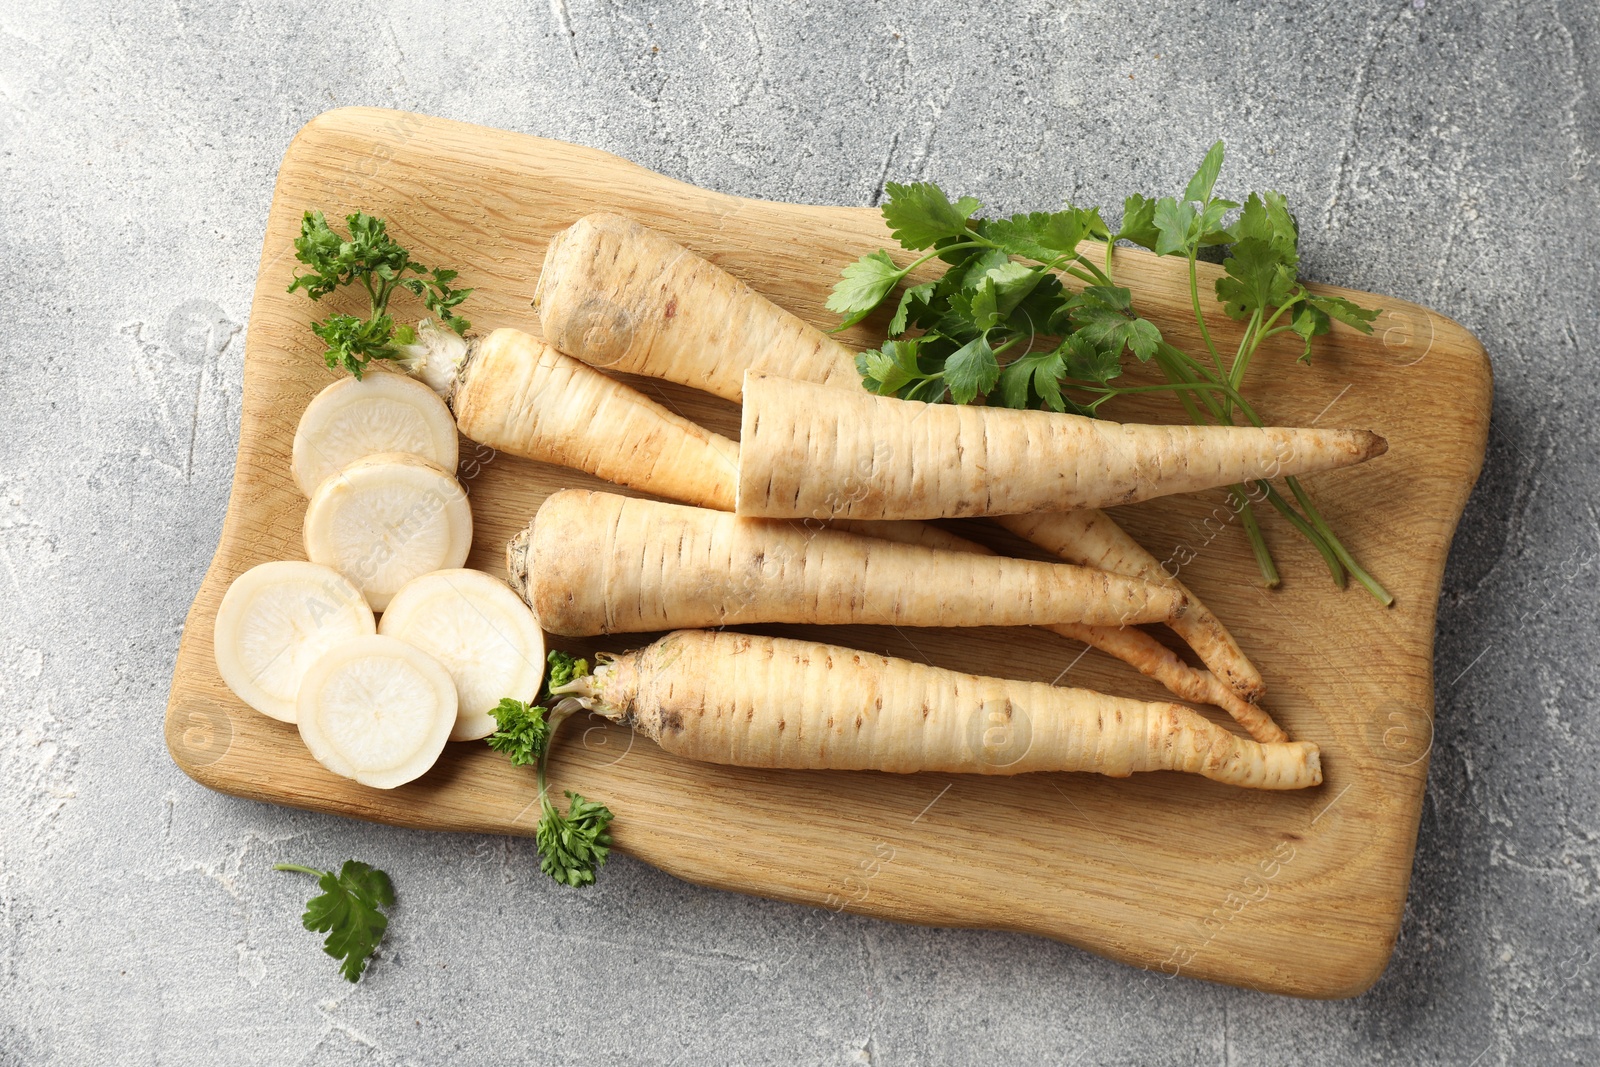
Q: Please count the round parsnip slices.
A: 5